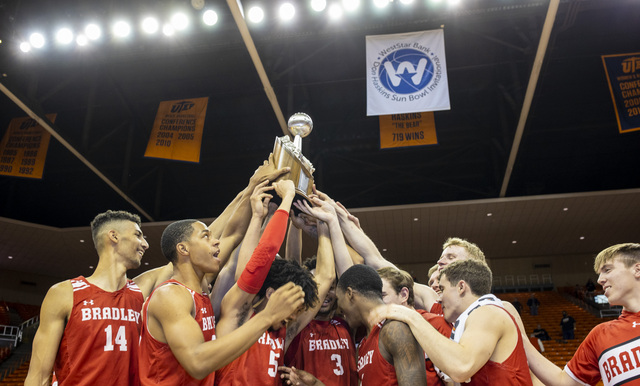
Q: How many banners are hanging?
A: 5